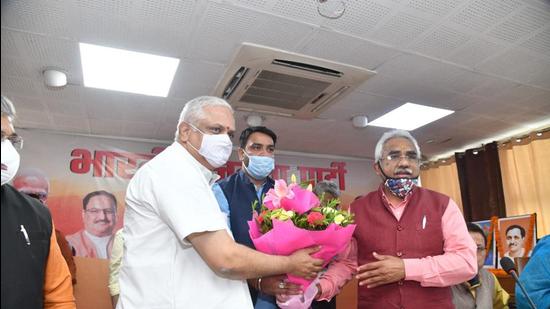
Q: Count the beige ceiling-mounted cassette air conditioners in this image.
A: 1